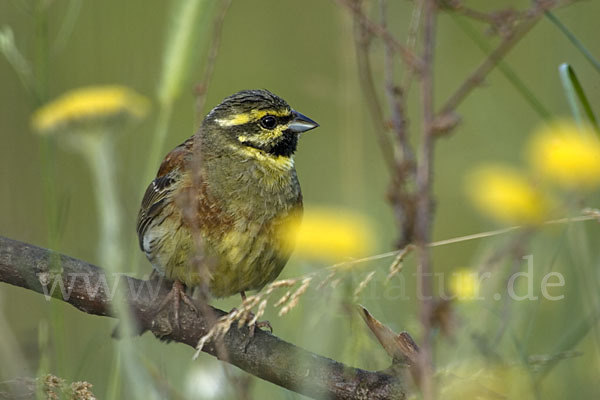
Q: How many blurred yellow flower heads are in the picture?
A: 5